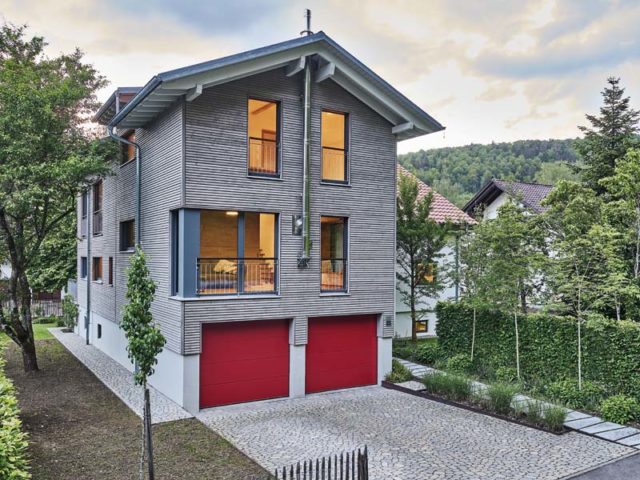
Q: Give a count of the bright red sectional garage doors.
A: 2